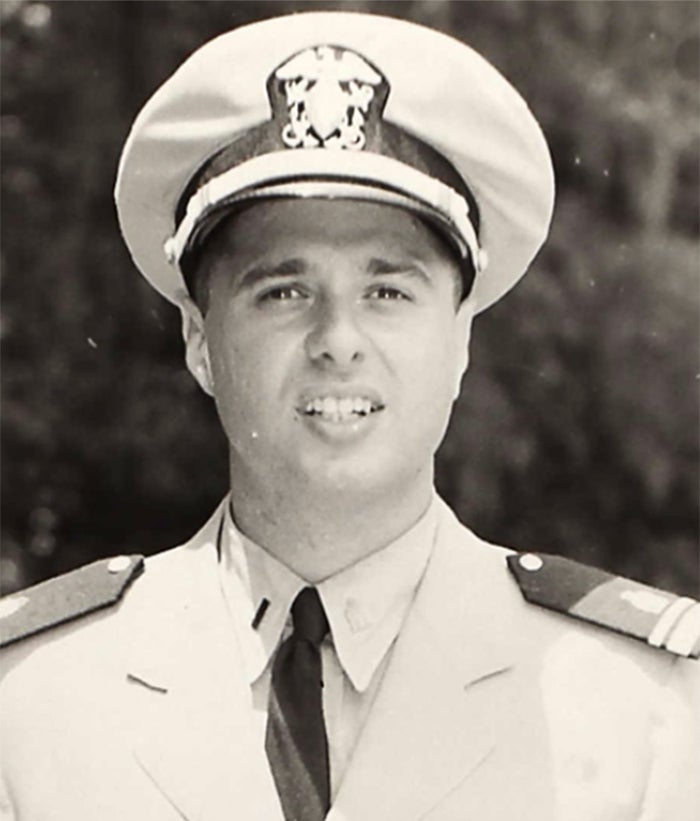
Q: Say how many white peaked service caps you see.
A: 1